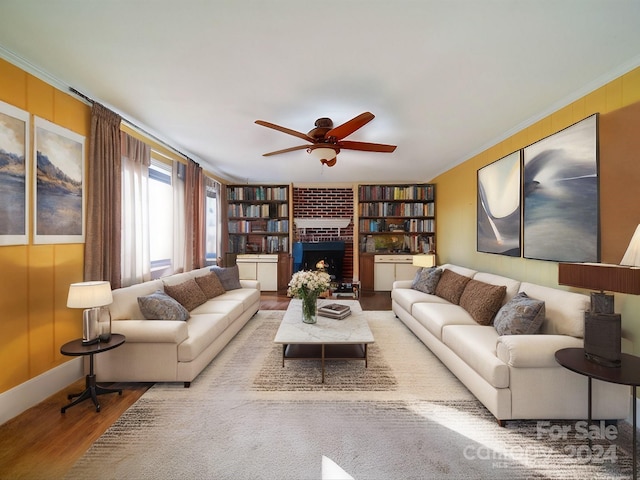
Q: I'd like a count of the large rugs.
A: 1